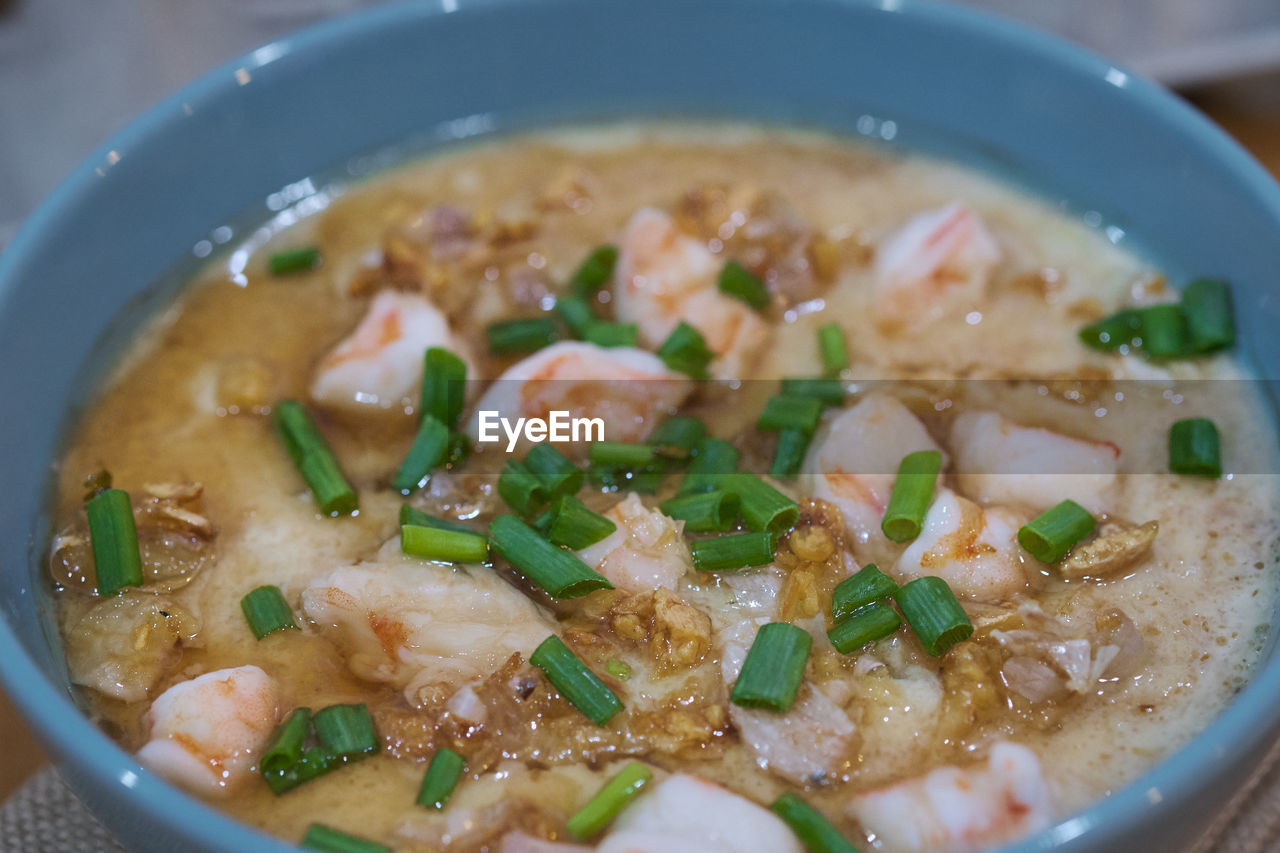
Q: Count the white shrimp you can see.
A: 12